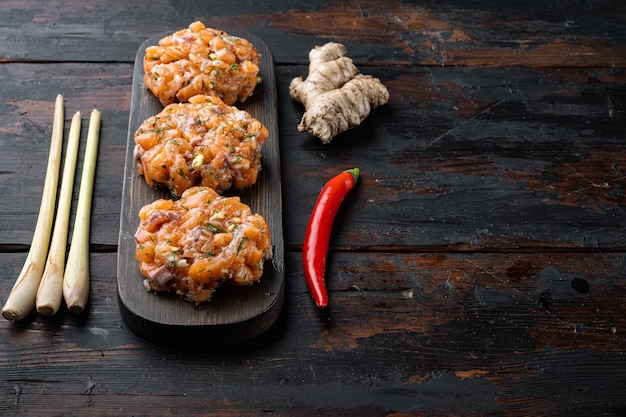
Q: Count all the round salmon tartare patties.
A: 3